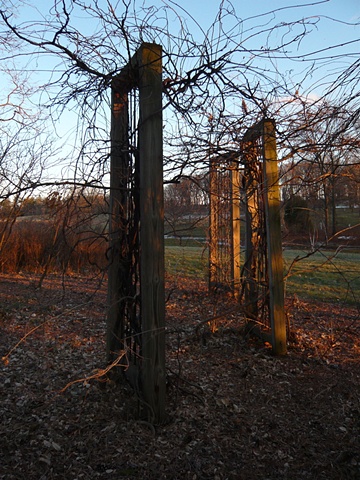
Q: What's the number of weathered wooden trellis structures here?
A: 3